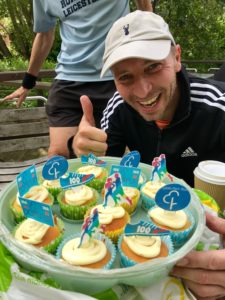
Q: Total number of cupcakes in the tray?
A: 12